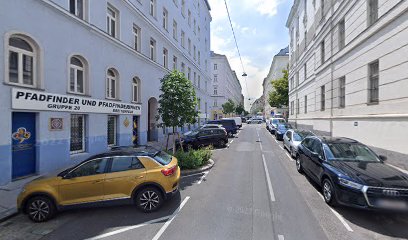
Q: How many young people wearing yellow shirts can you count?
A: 0